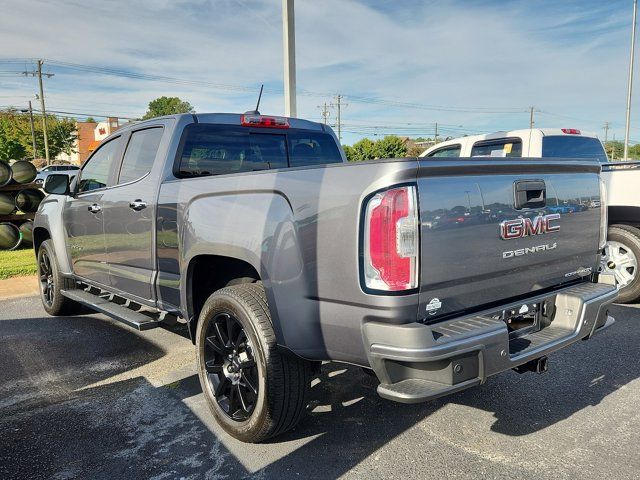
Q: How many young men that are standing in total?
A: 0